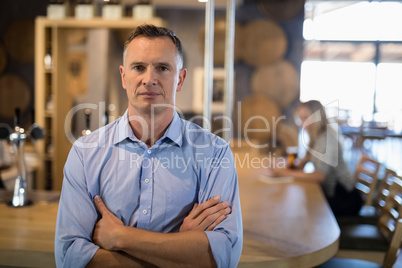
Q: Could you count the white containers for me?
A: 4